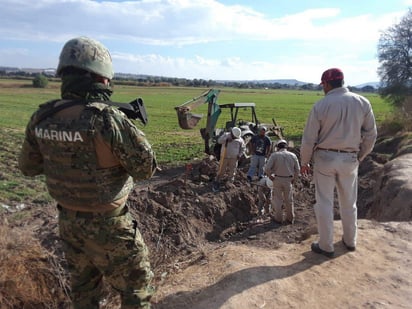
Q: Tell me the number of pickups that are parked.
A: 0